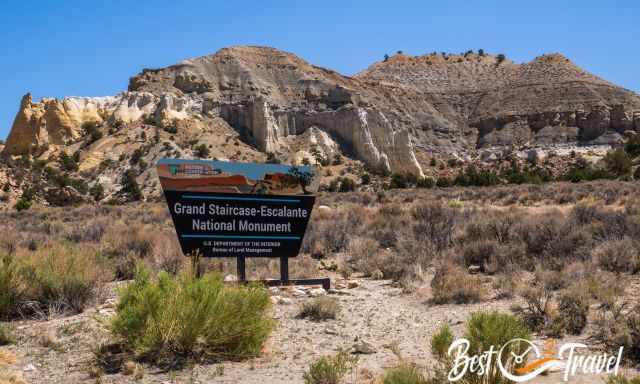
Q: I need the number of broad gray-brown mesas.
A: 2